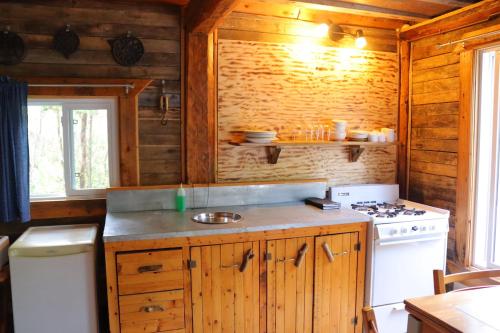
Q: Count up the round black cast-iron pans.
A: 3